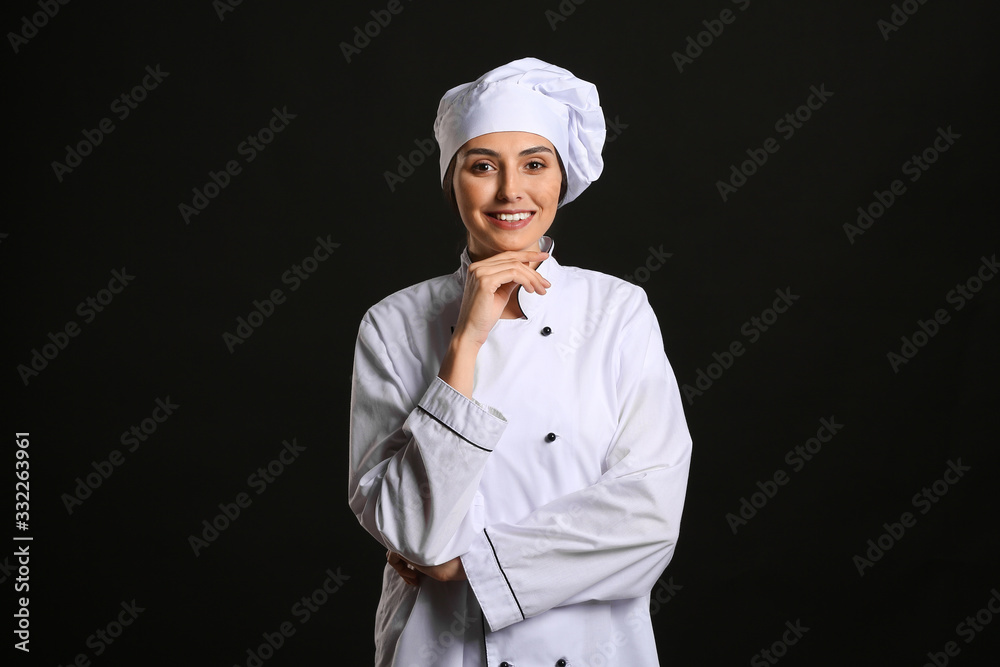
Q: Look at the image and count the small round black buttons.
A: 4